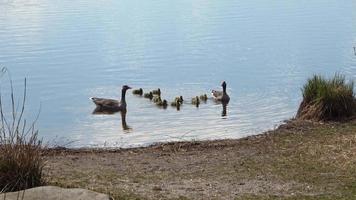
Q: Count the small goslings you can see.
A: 9